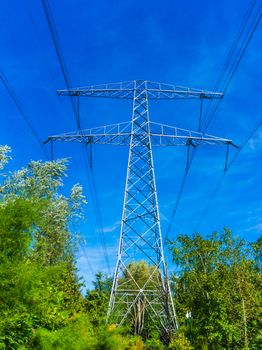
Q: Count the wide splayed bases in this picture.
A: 1